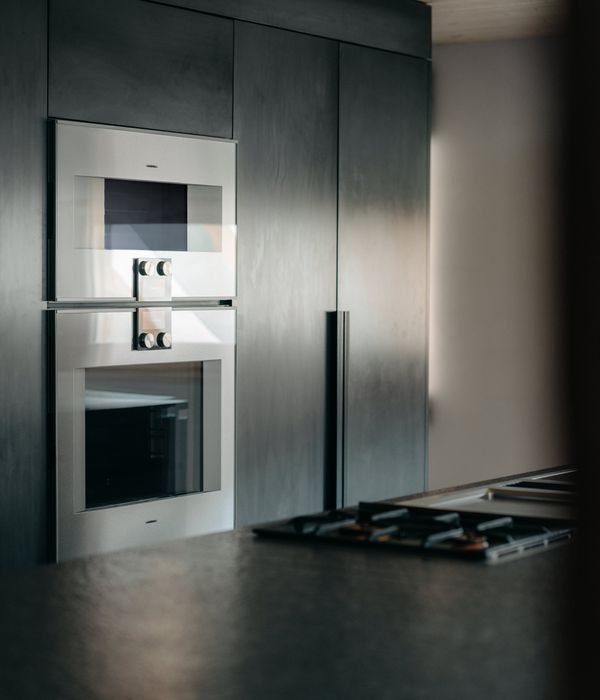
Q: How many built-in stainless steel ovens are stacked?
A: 2